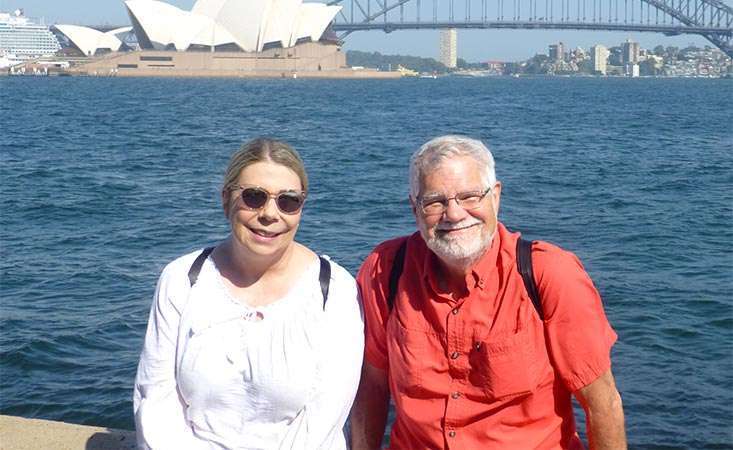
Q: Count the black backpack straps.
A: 4